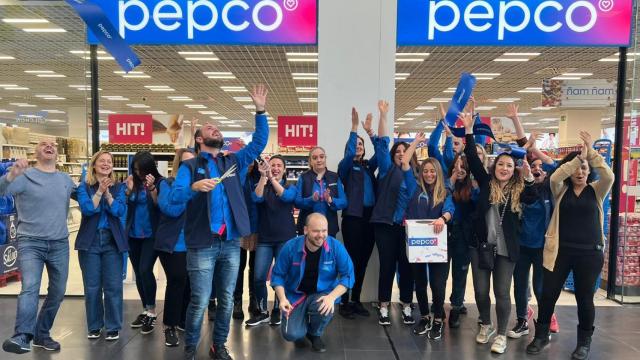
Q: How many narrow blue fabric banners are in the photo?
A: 2